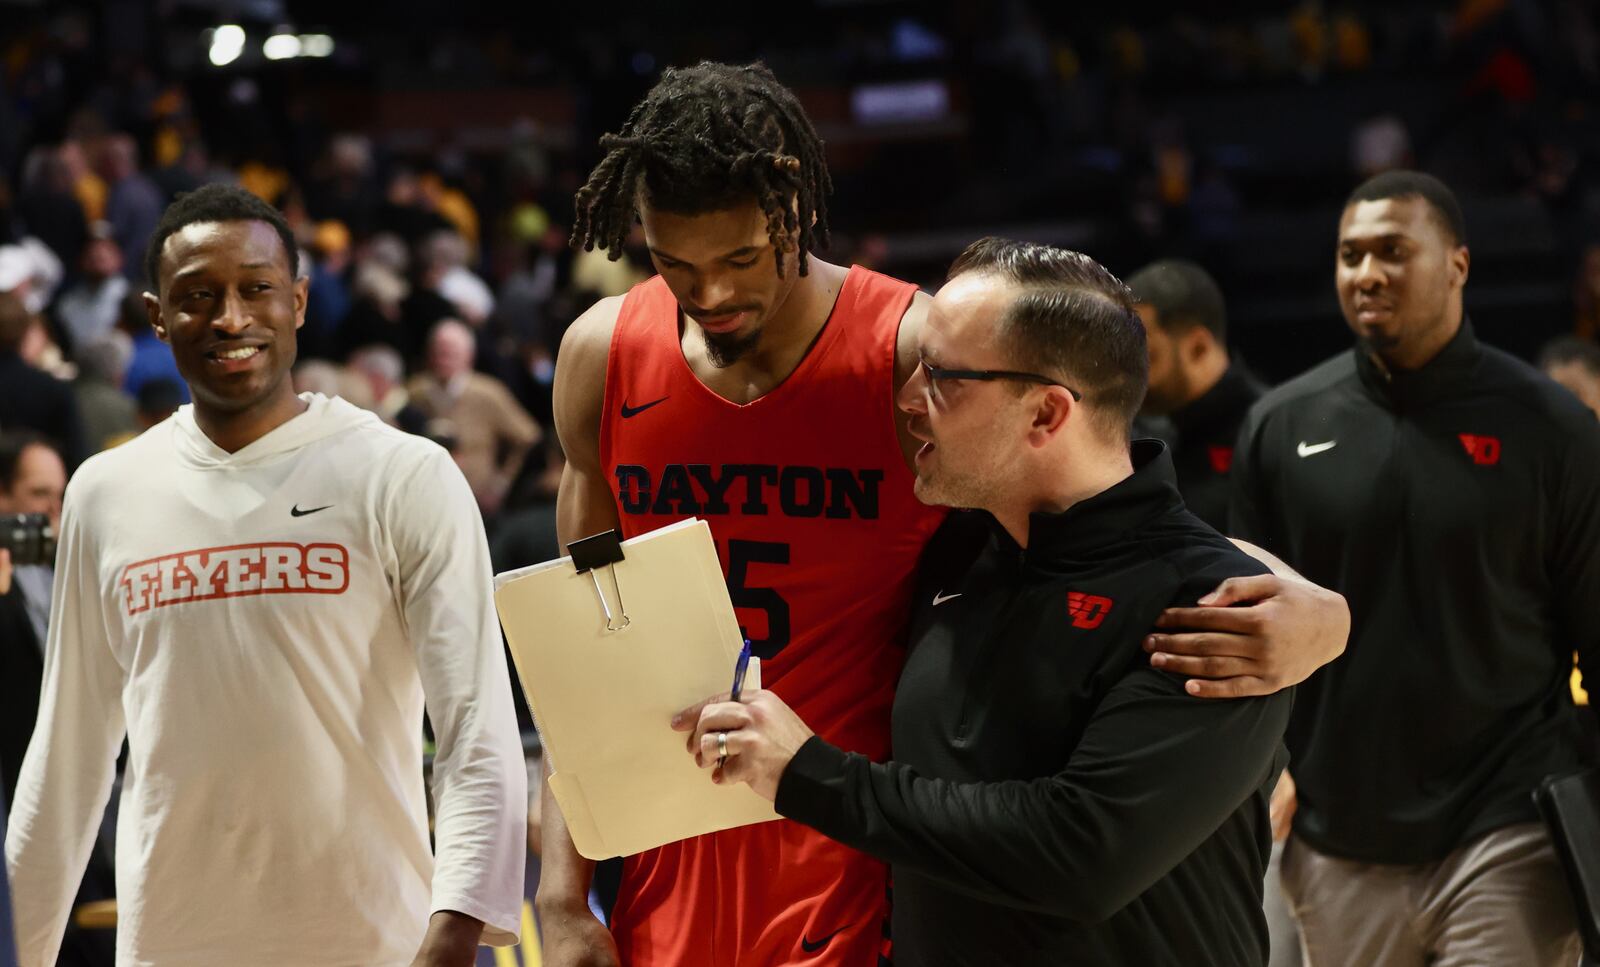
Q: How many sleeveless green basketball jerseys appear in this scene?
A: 0